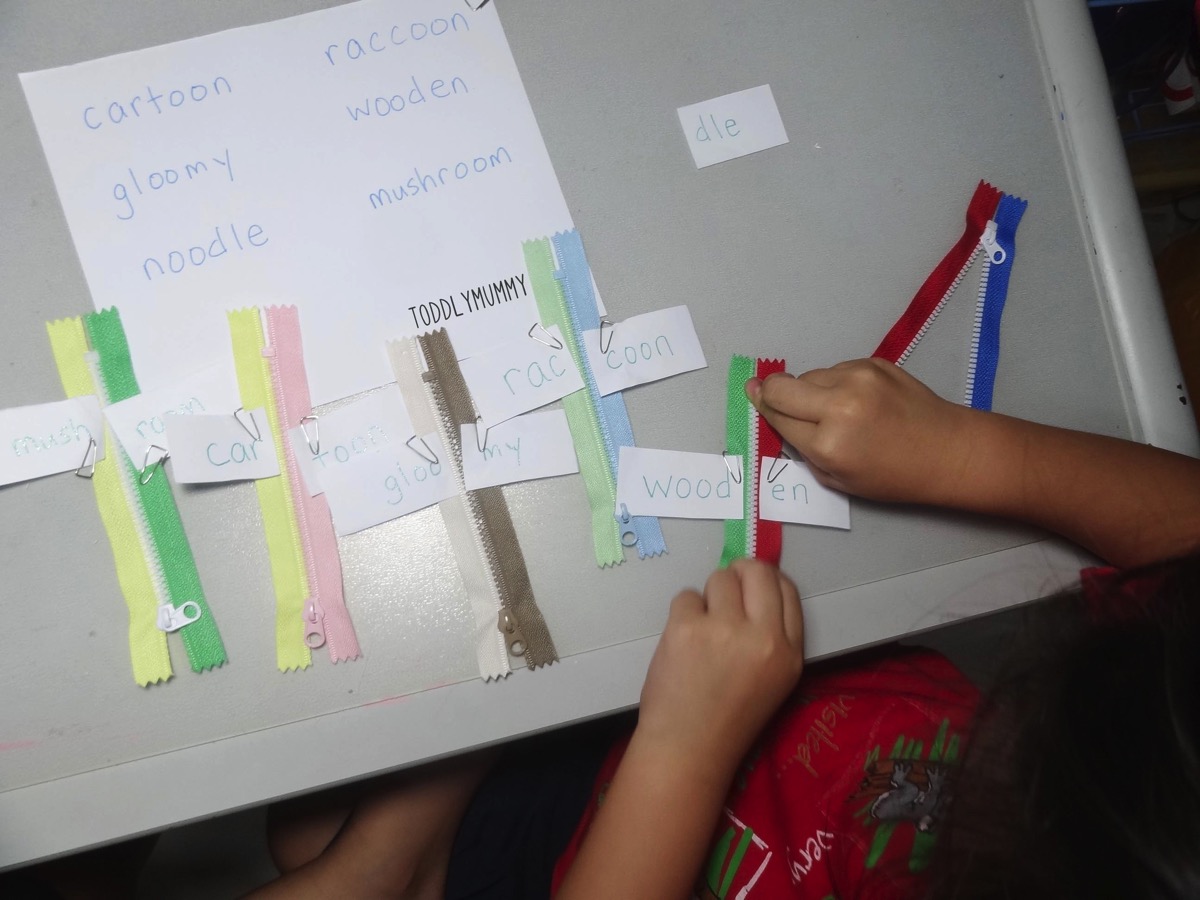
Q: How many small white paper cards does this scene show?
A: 11